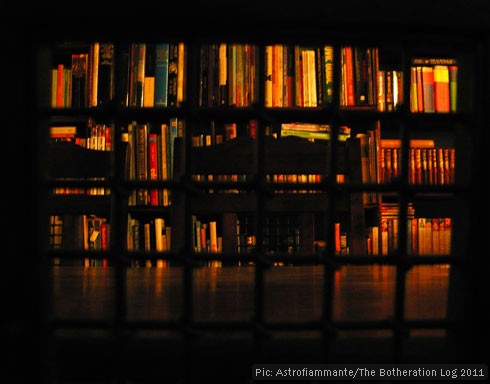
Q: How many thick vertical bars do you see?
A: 5